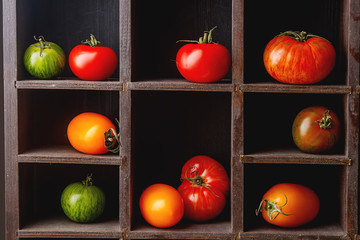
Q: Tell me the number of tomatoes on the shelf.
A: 10